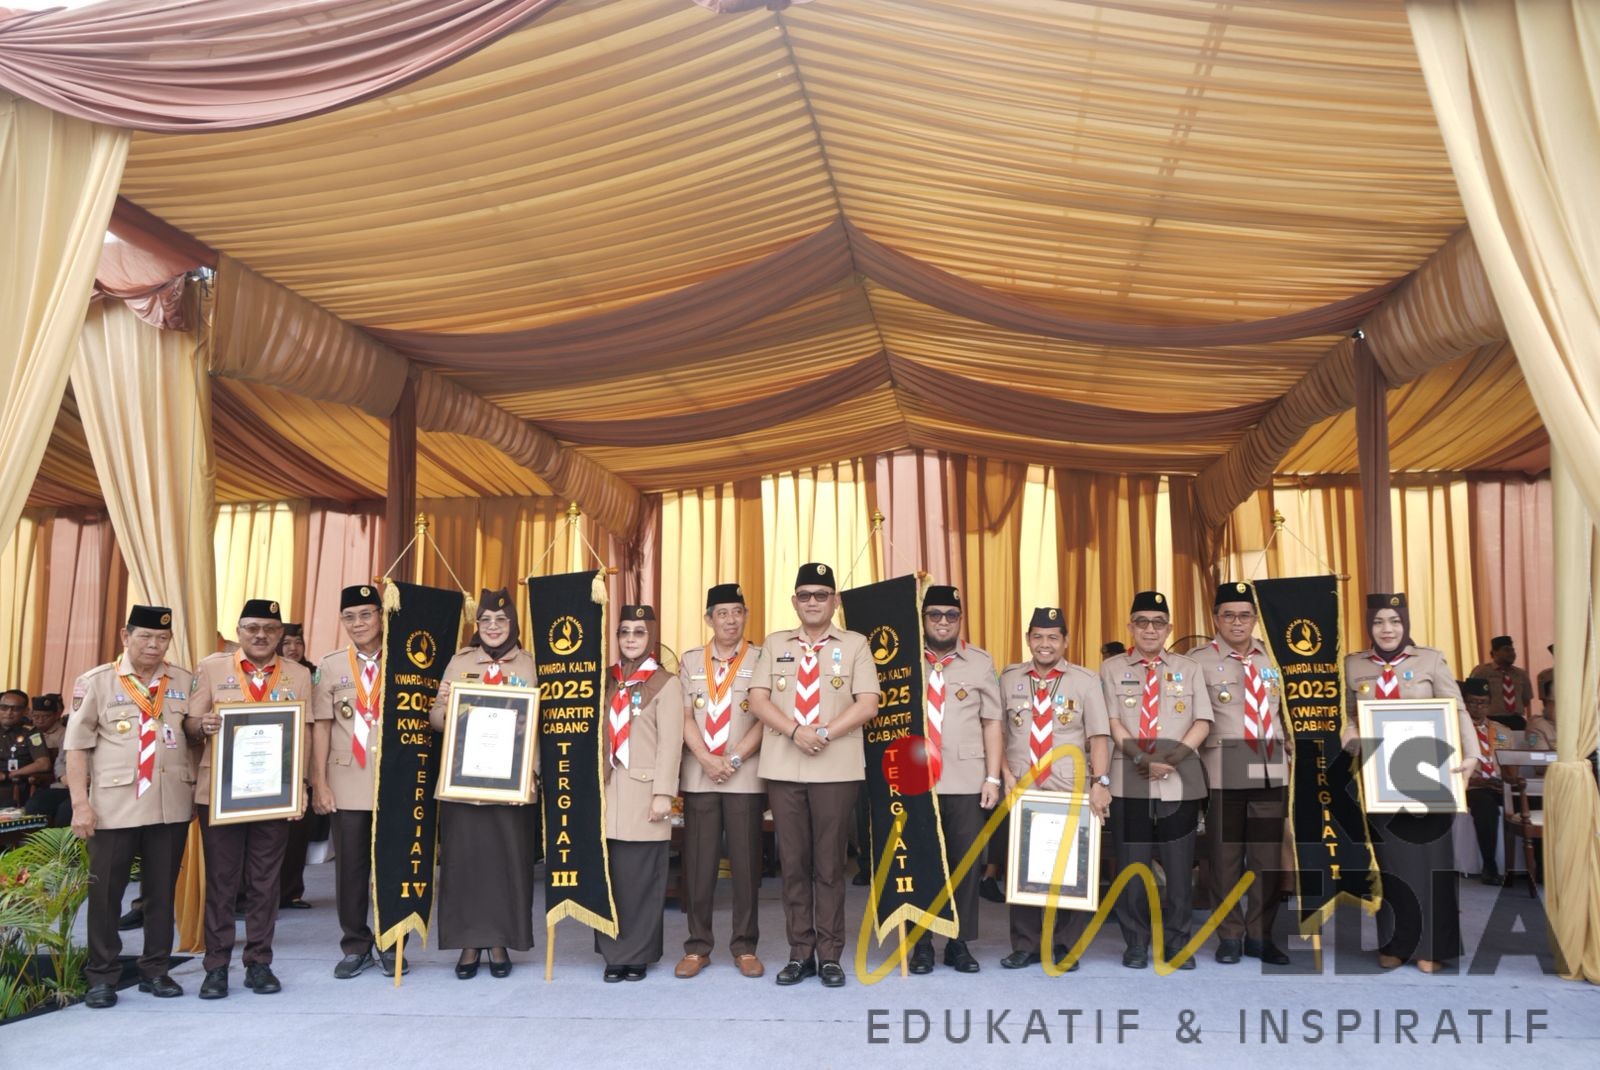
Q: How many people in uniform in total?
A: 12